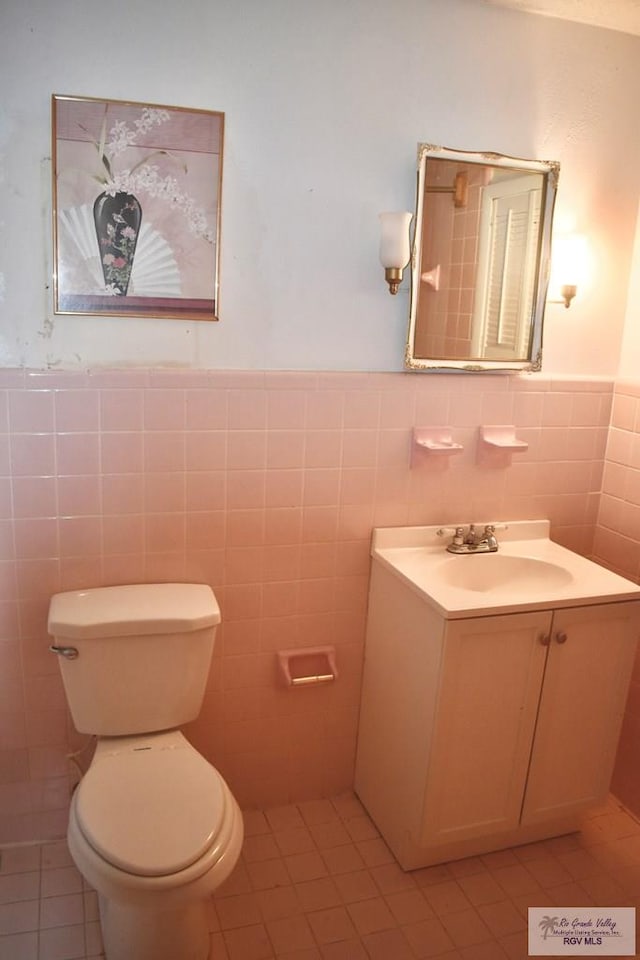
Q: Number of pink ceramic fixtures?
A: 3